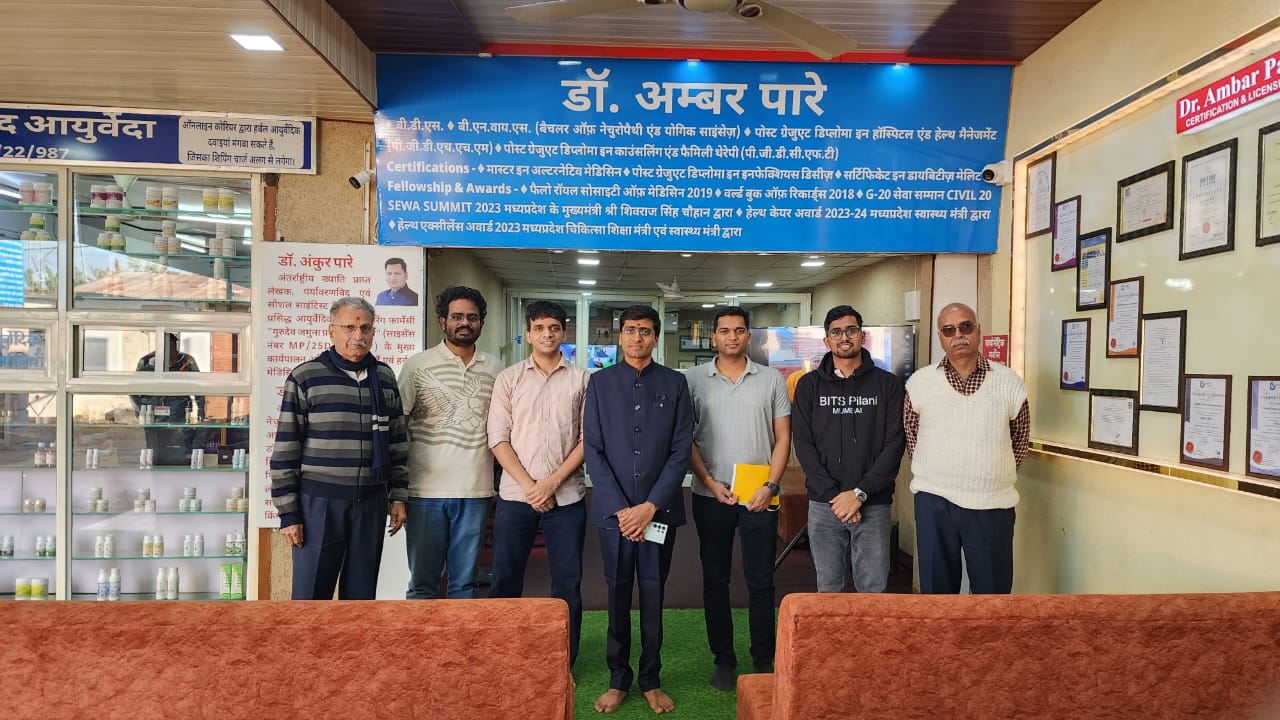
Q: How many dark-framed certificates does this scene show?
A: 12